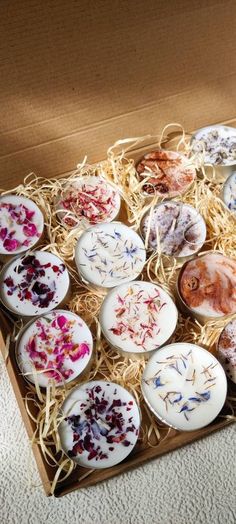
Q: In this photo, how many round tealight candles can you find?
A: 14